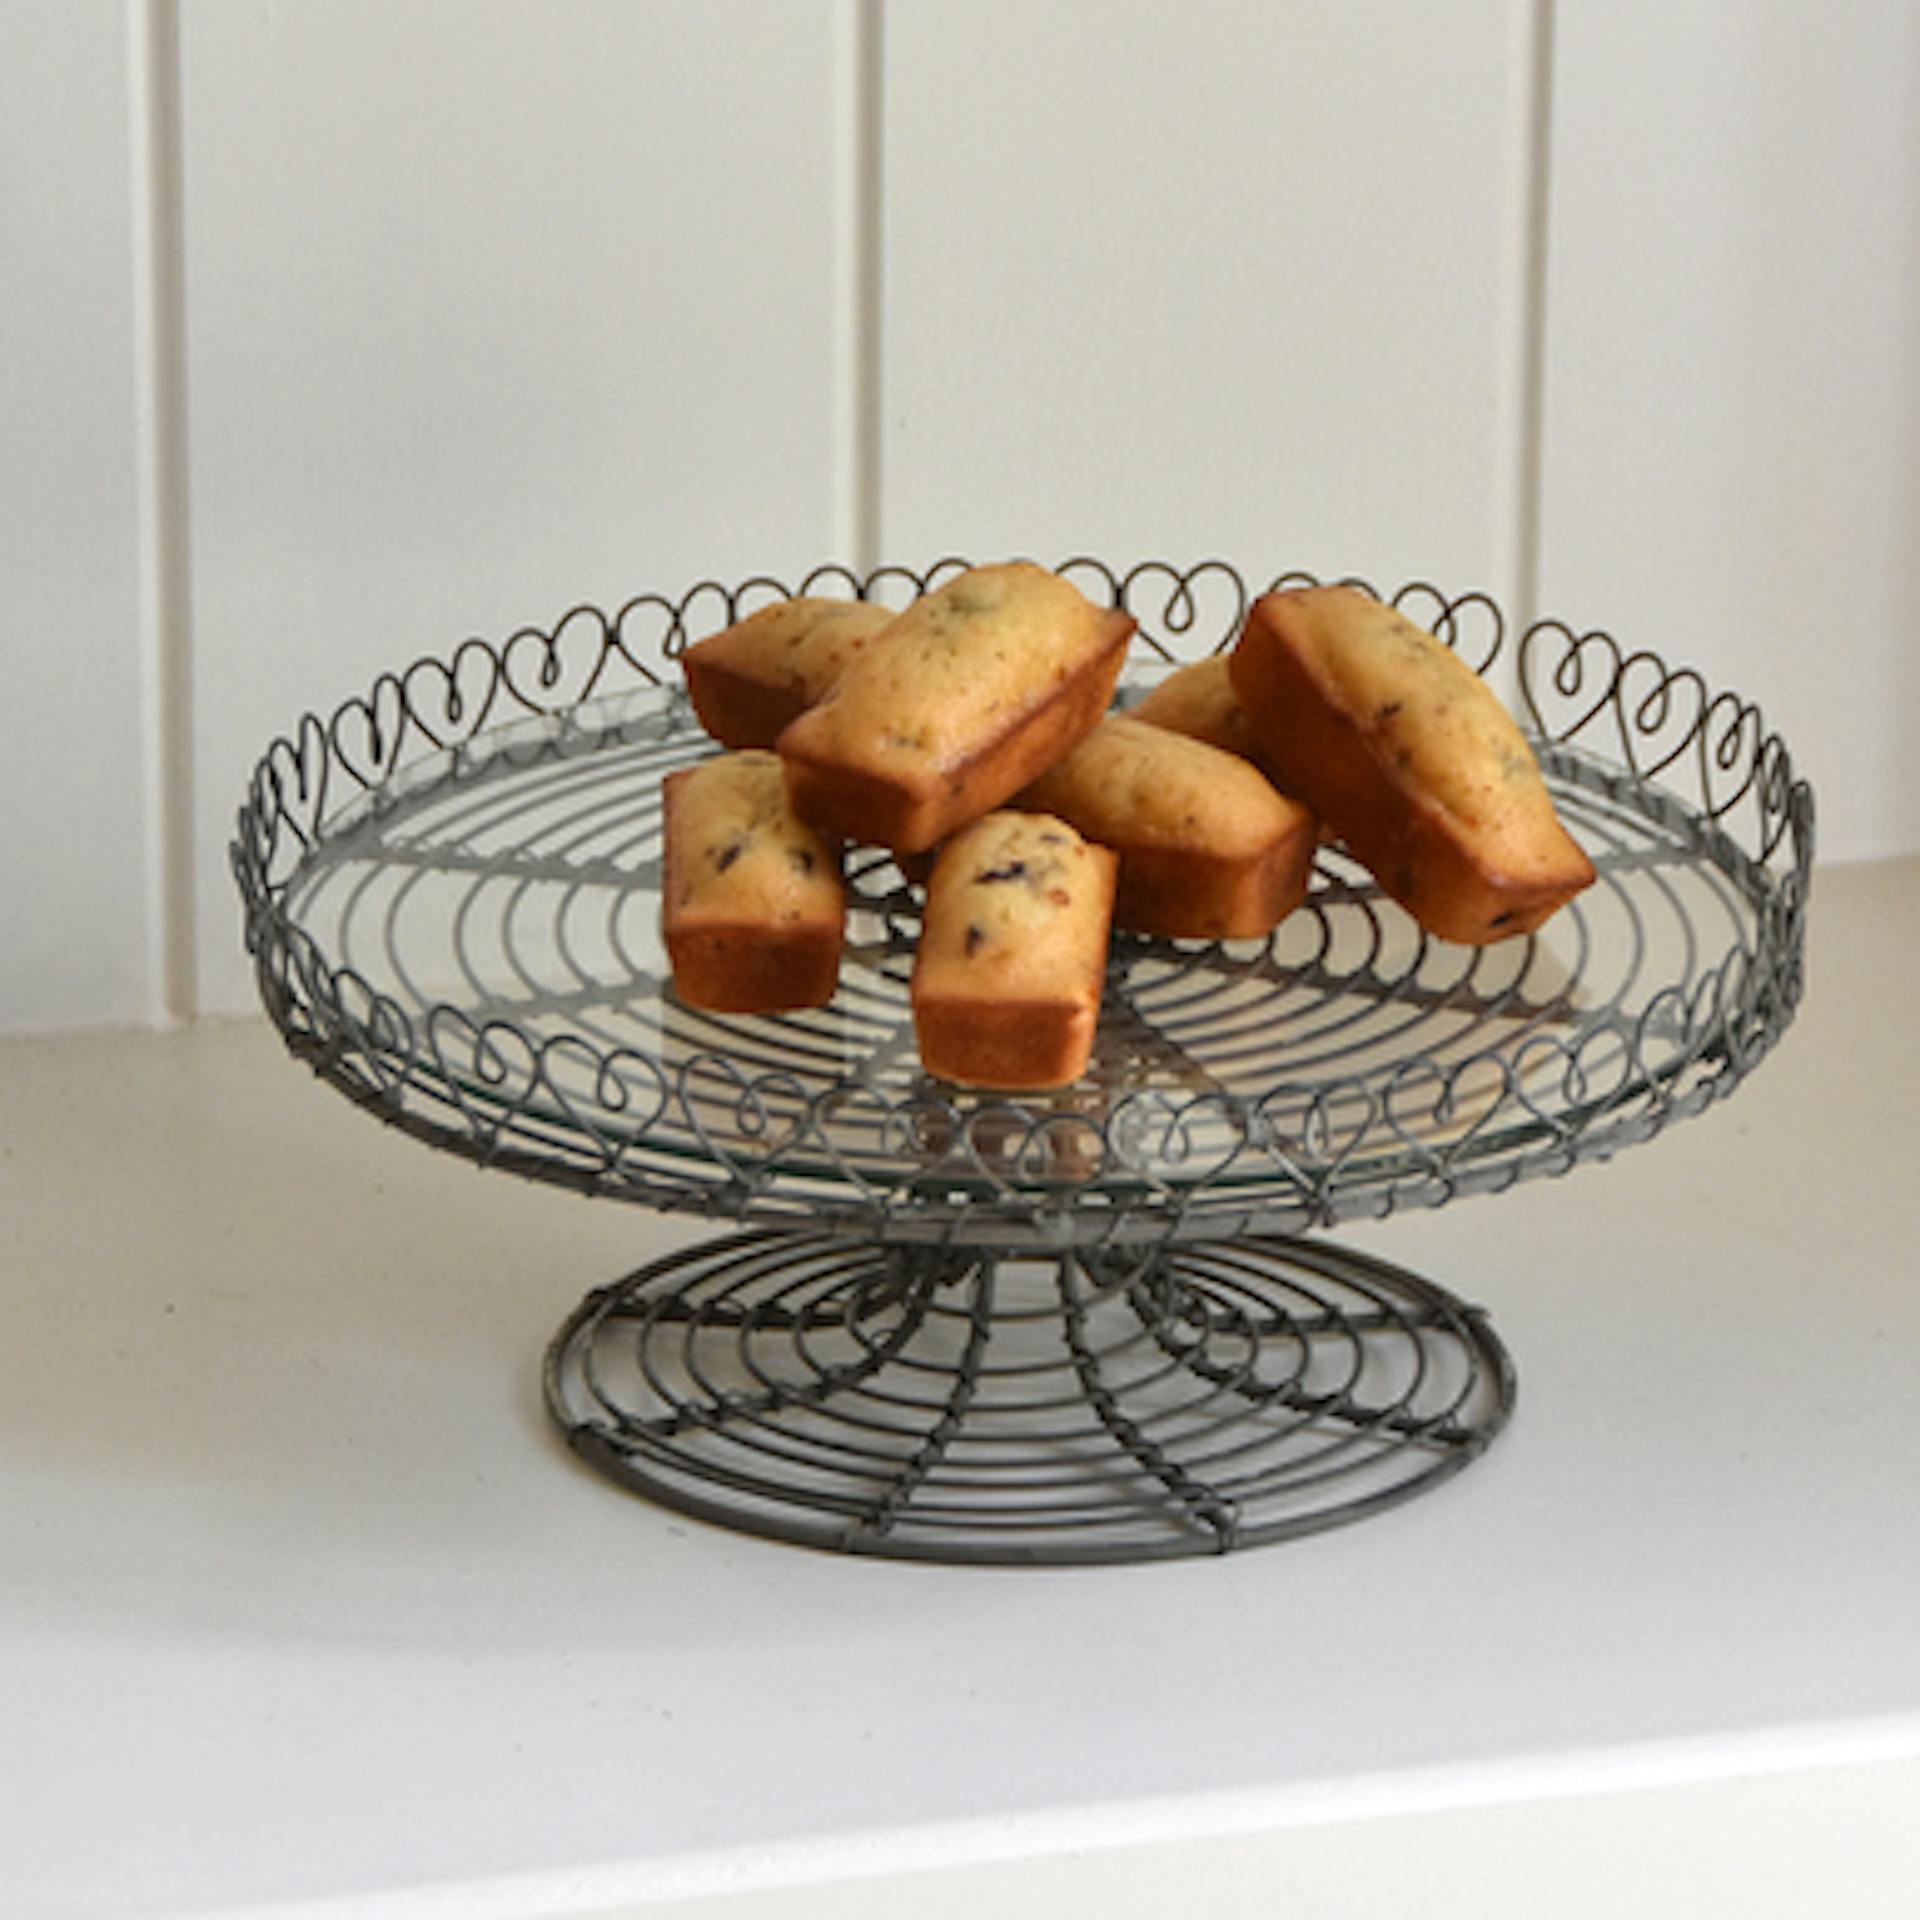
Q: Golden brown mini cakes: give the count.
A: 7